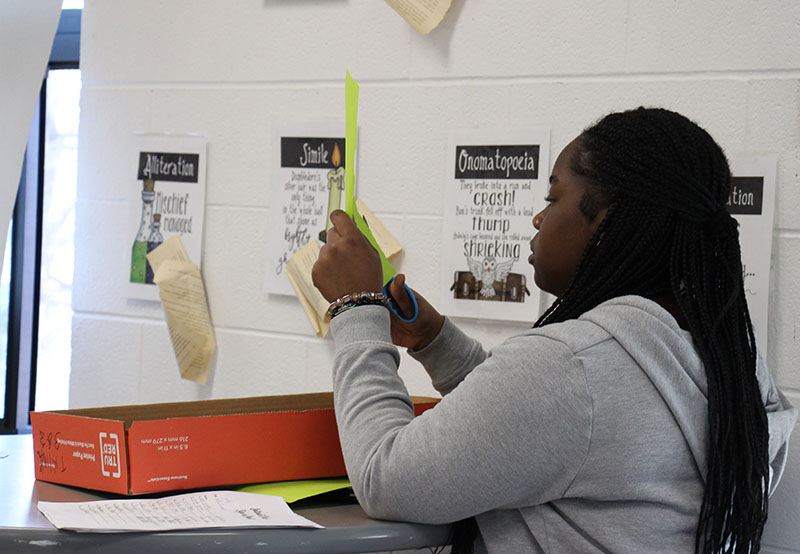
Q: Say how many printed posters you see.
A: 4